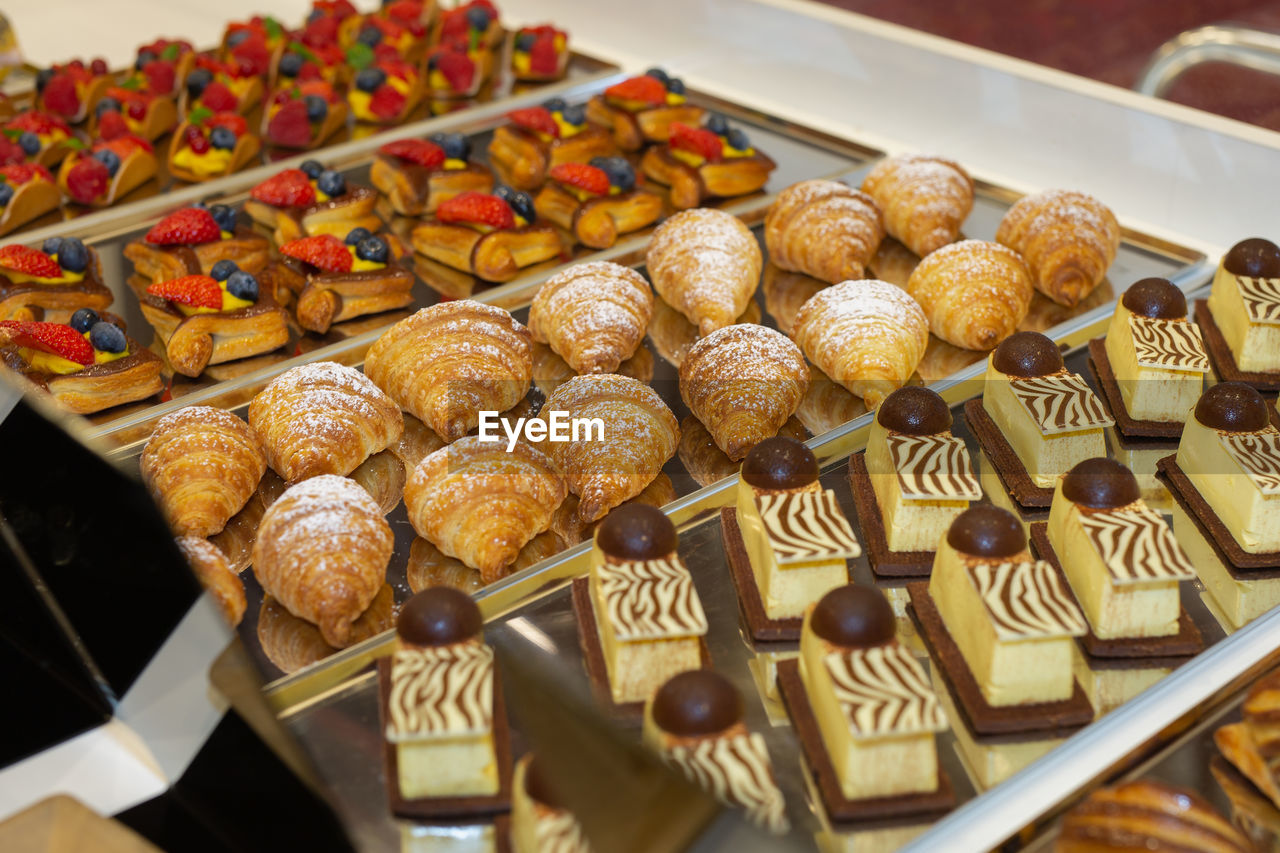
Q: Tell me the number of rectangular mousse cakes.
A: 13